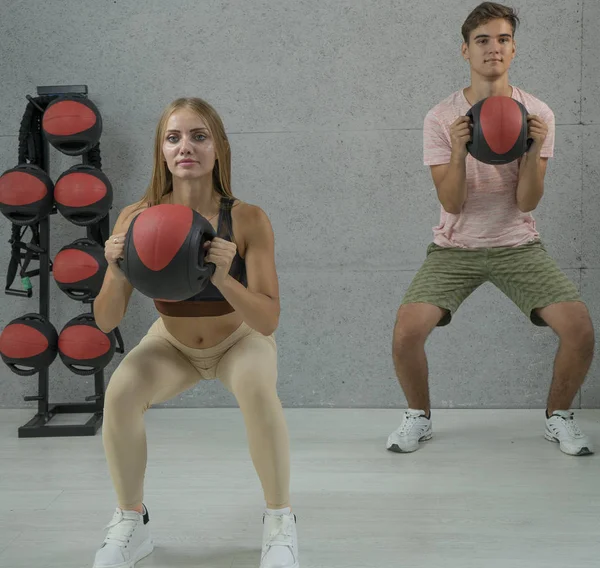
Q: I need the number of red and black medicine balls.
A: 8